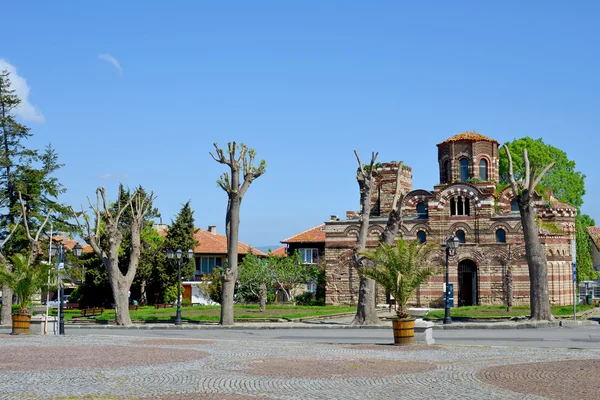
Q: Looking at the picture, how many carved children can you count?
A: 0